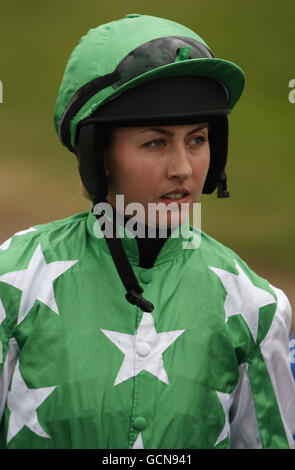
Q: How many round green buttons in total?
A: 2